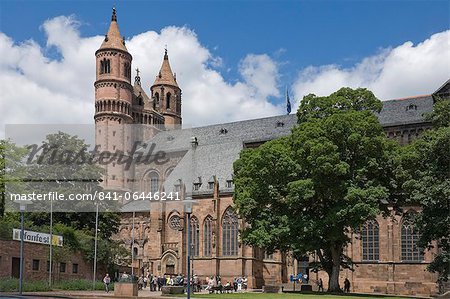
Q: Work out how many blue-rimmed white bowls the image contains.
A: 0